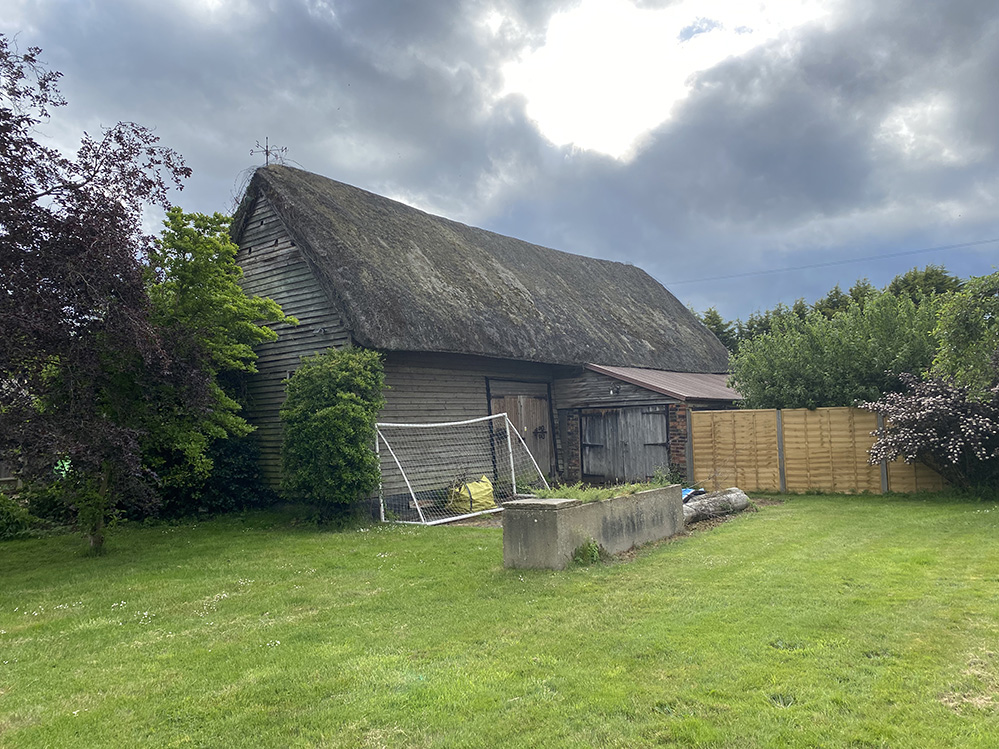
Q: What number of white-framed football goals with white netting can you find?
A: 1